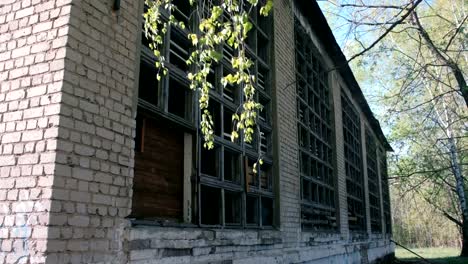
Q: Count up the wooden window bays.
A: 5